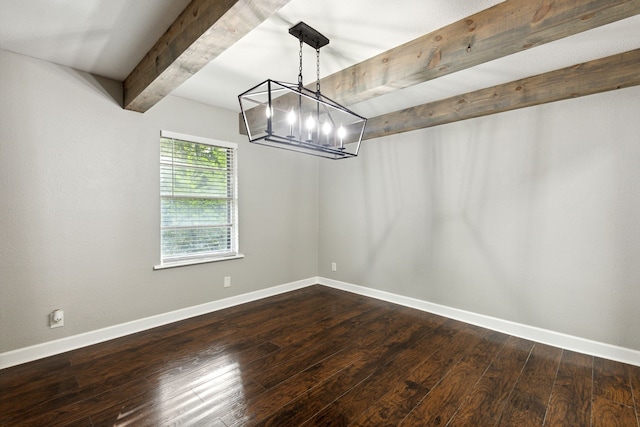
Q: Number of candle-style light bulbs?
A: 5